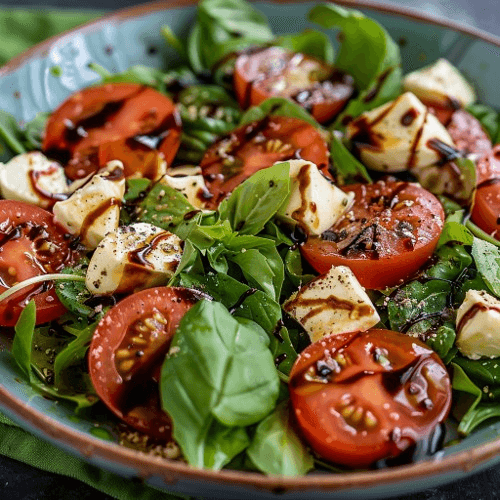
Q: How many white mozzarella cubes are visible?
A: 9